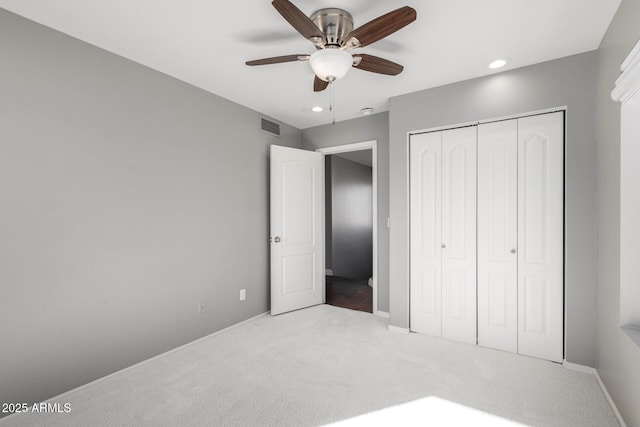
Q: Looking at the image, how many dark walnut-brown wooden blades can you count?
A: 5